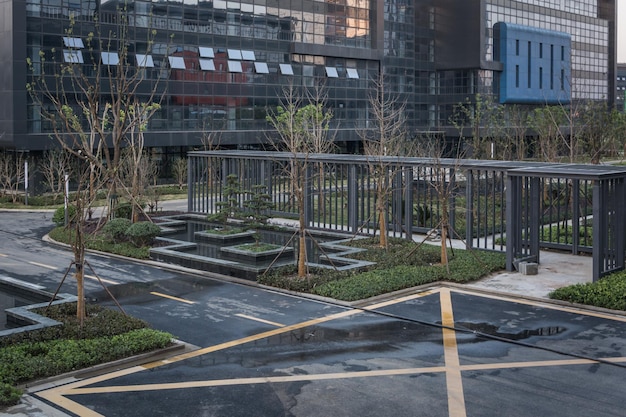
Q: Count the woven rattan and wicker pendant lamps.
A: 0